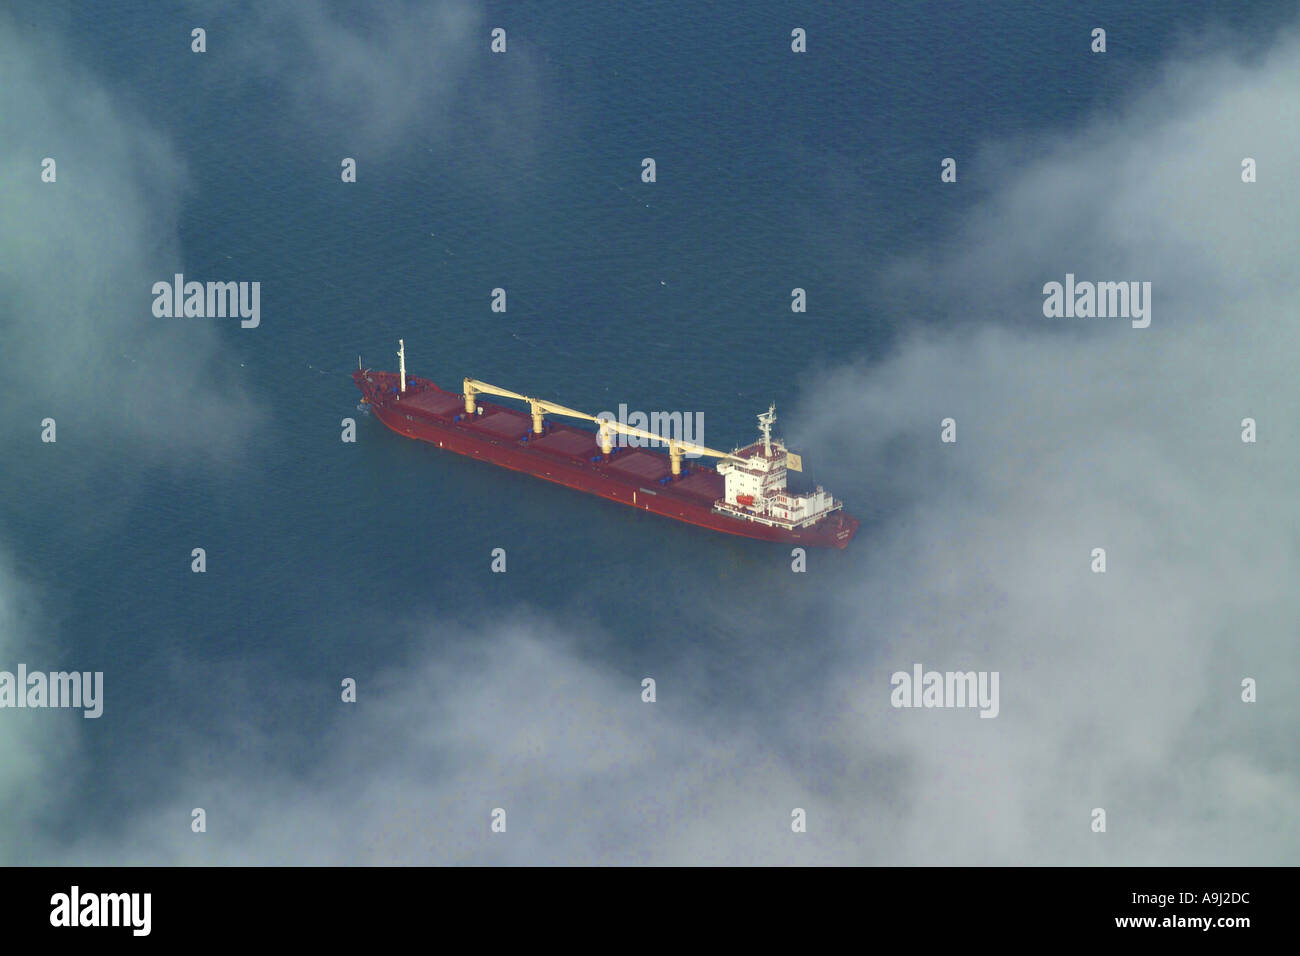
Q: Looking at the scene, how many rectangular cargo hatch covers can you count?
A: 5